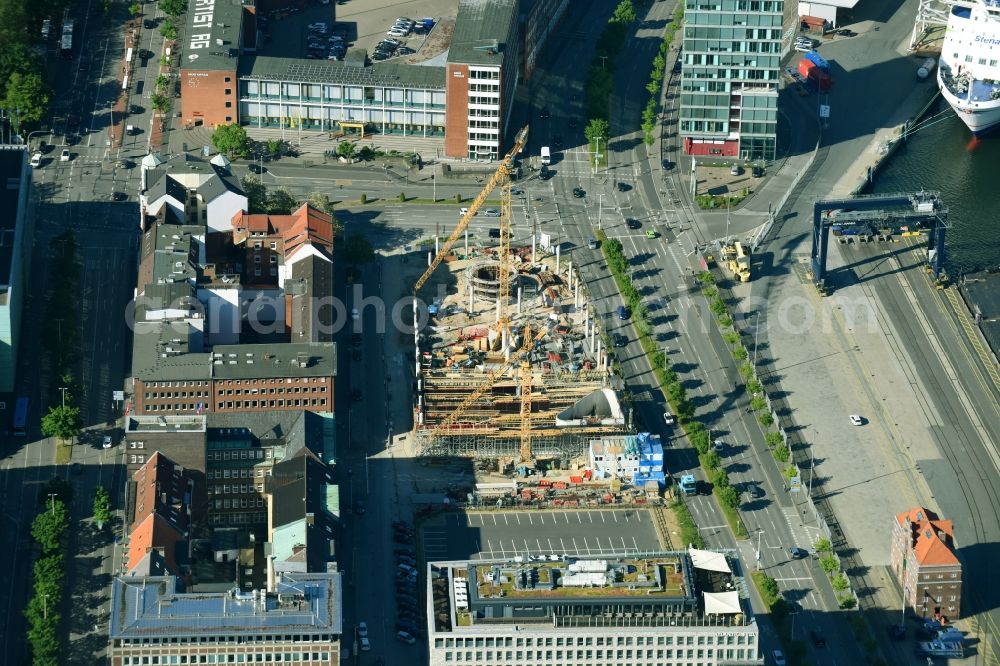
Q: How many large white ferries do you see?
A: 1